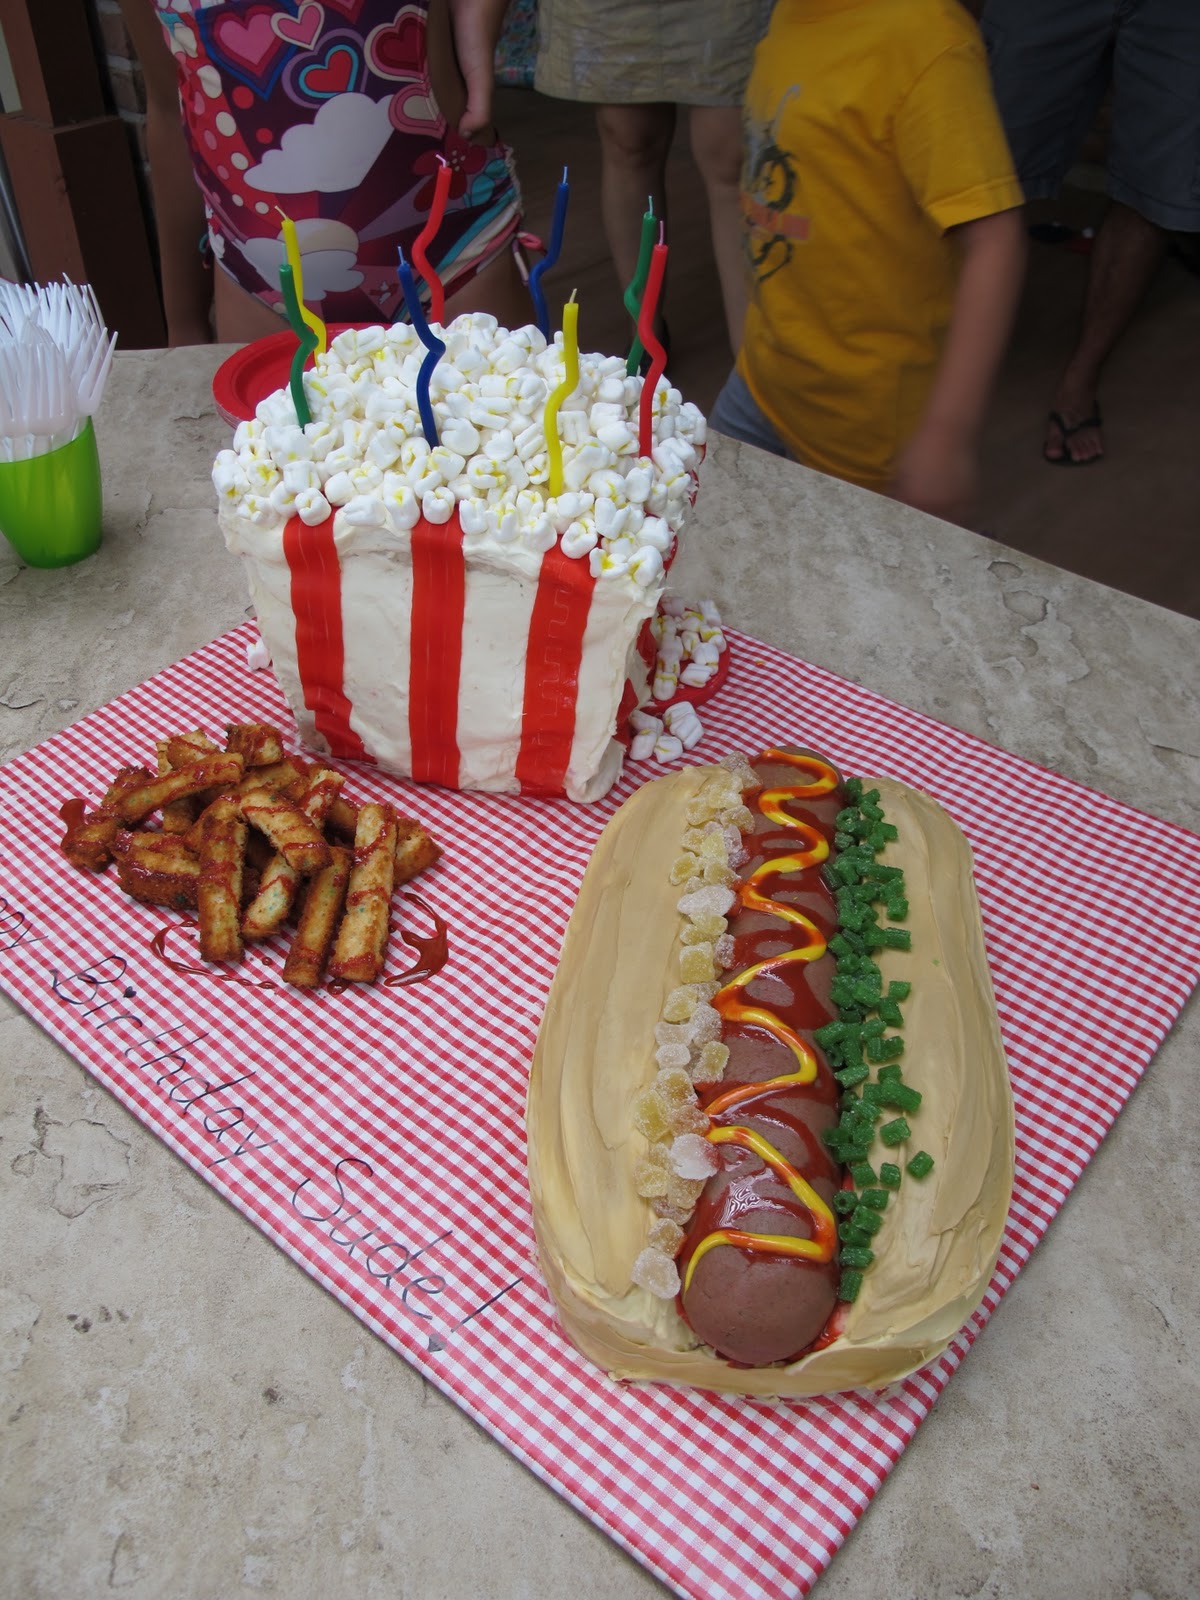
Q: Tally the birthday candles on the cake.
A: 8